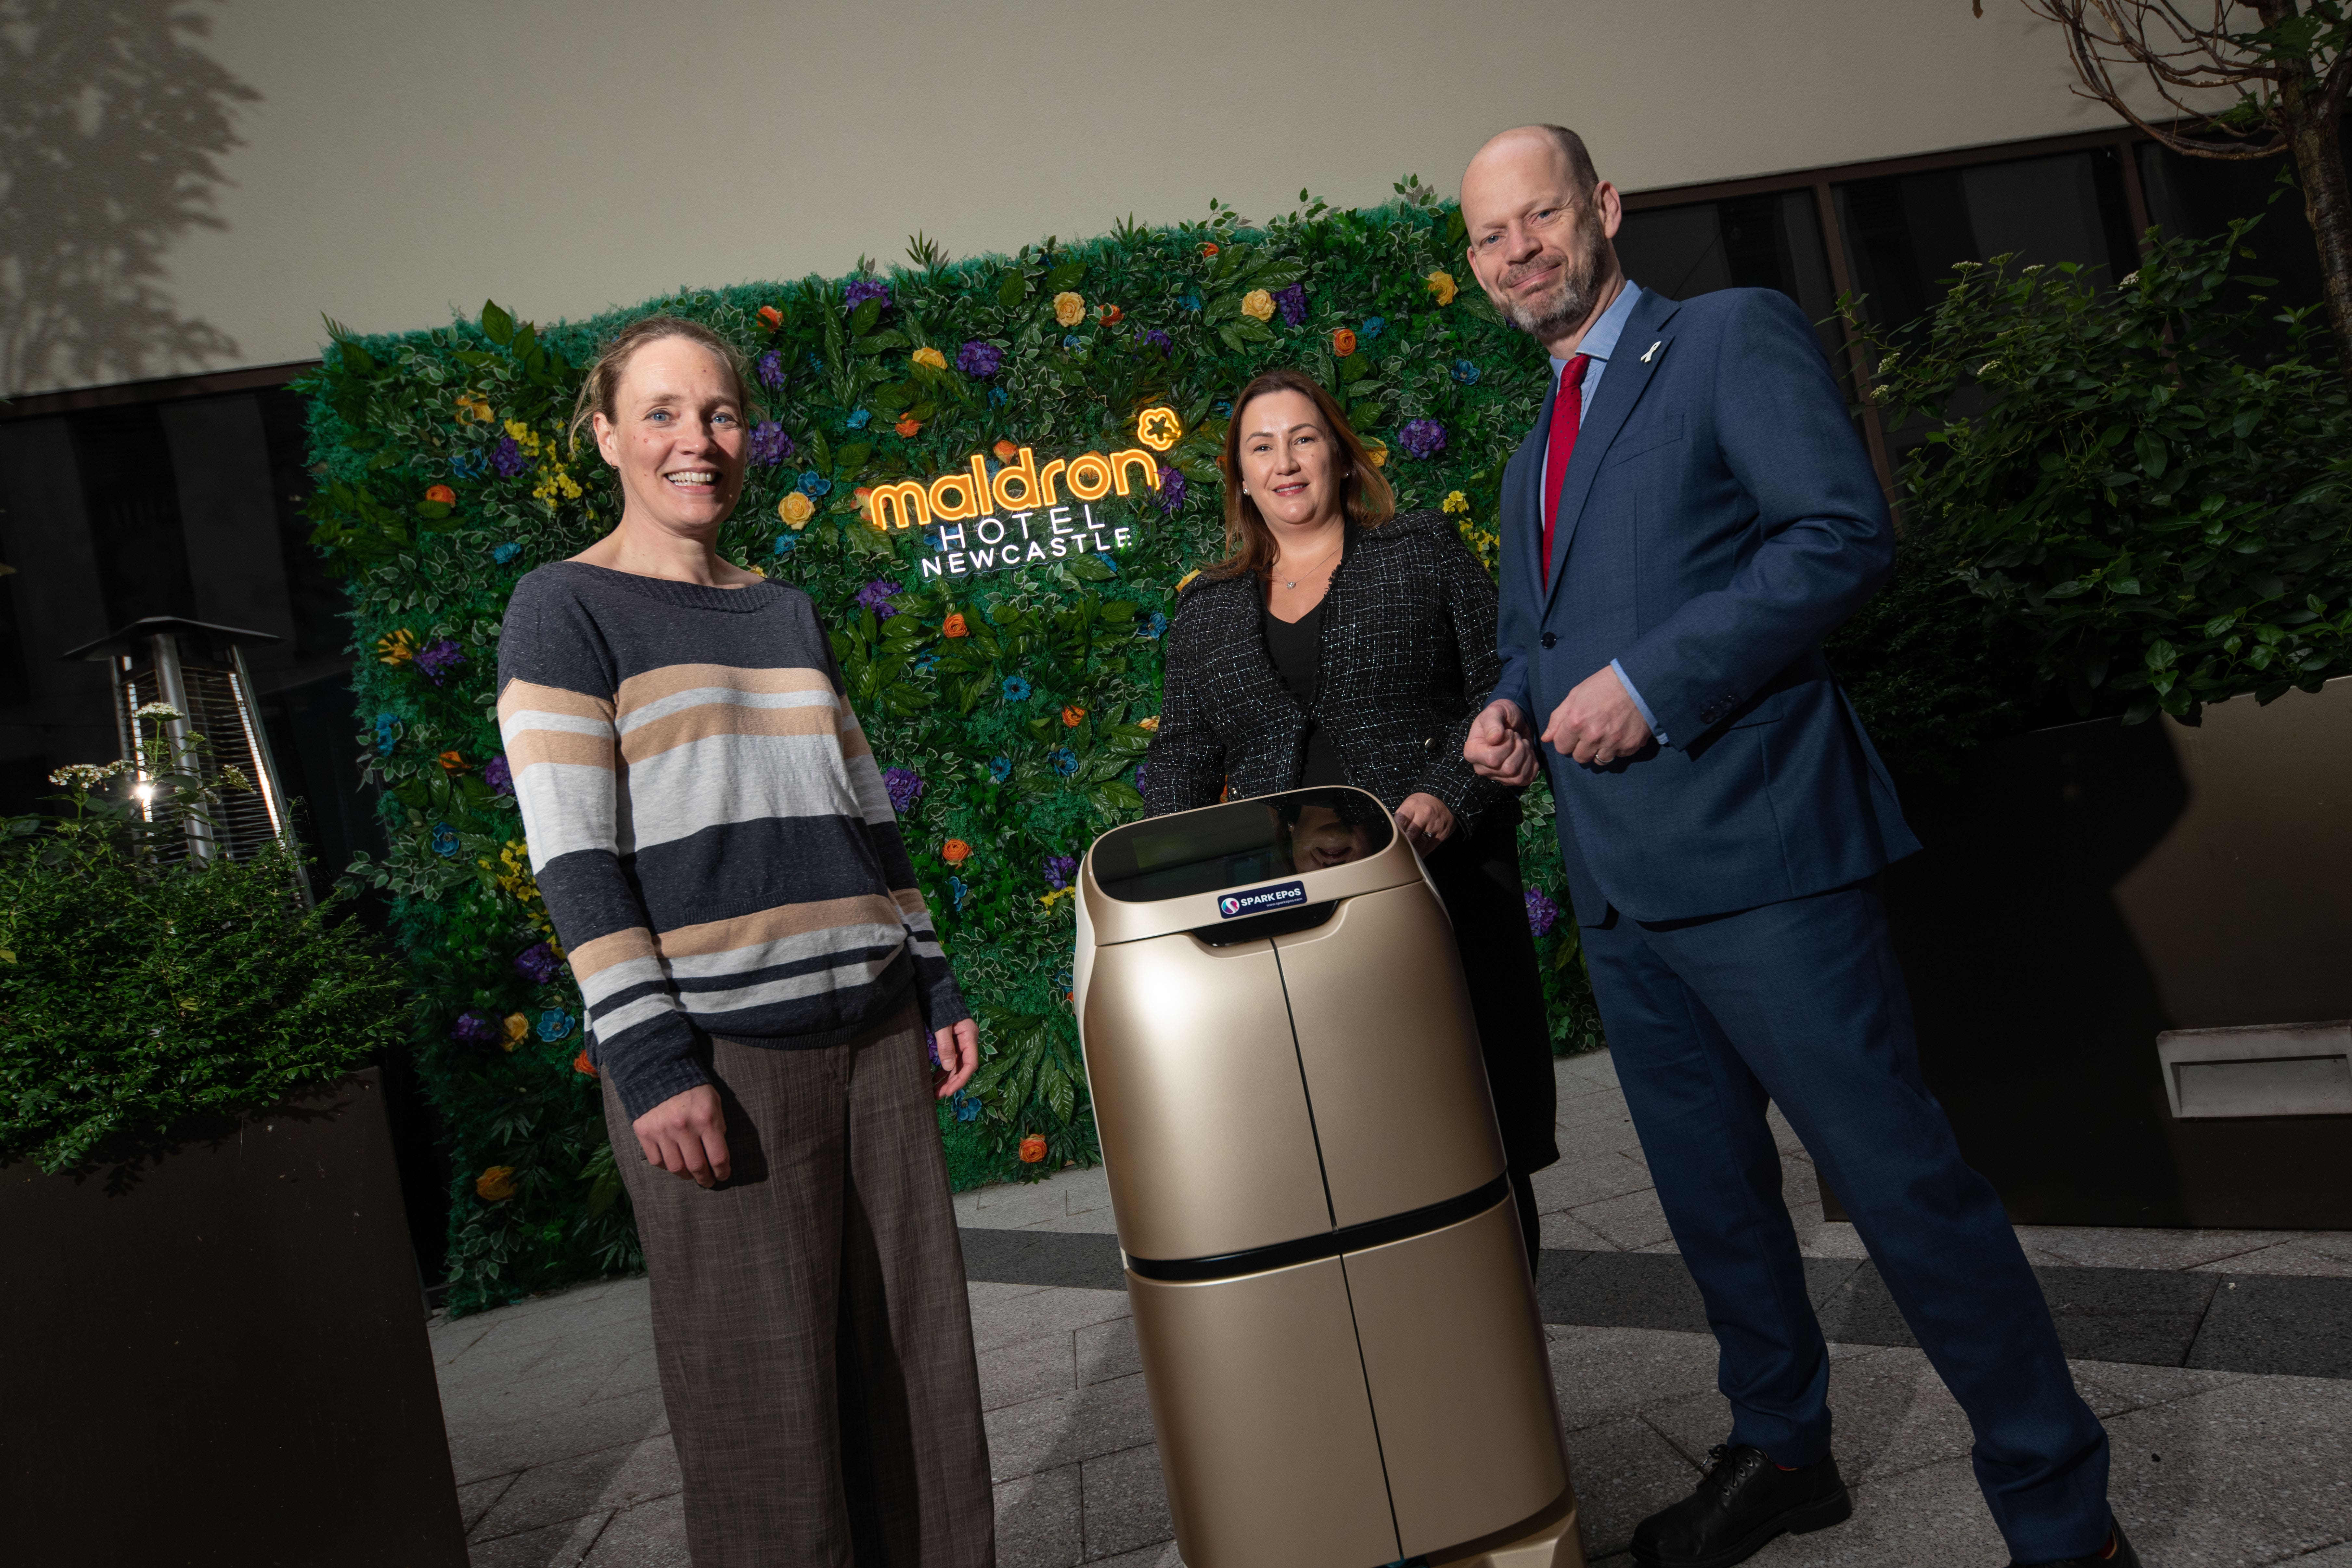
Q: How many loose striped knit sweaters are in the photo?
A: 1